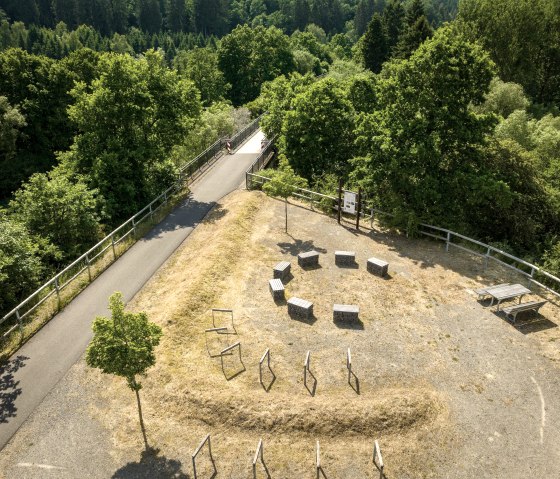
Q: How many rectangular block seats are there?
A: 7